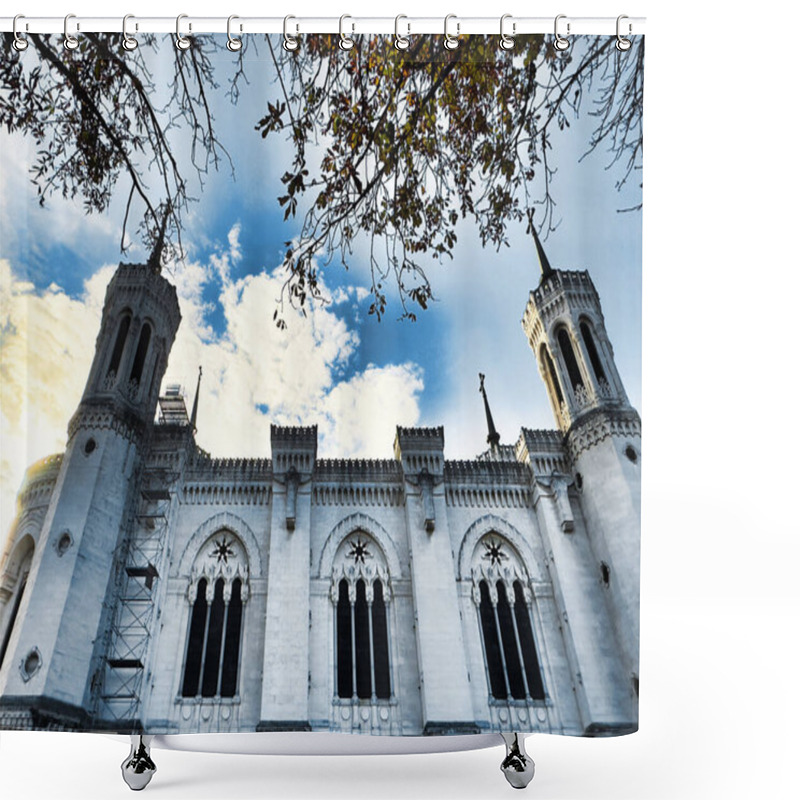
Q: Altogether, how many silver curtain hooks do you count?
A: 12